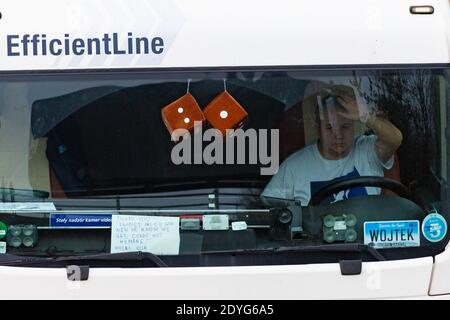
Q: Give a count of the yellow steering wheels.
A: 0